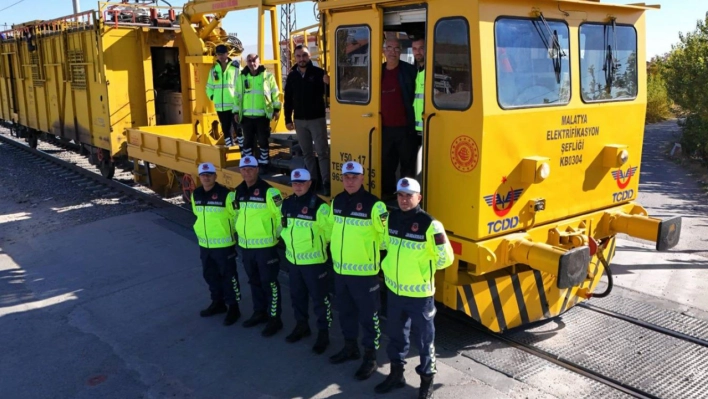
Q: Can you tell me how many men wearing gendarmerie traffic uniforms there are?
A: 5